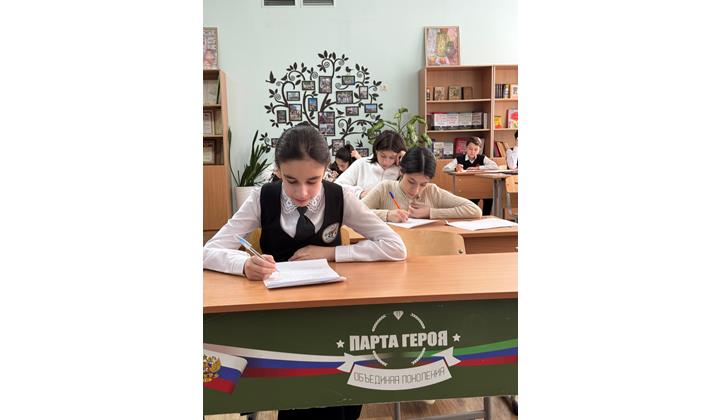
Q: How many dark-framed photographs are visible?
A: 15